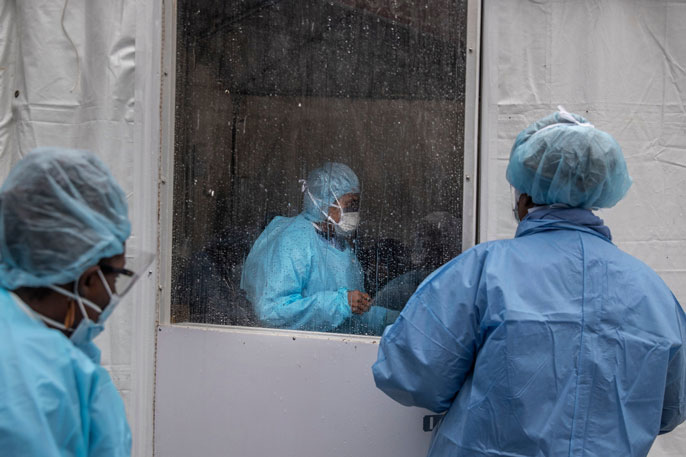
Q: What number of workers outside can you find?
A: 2